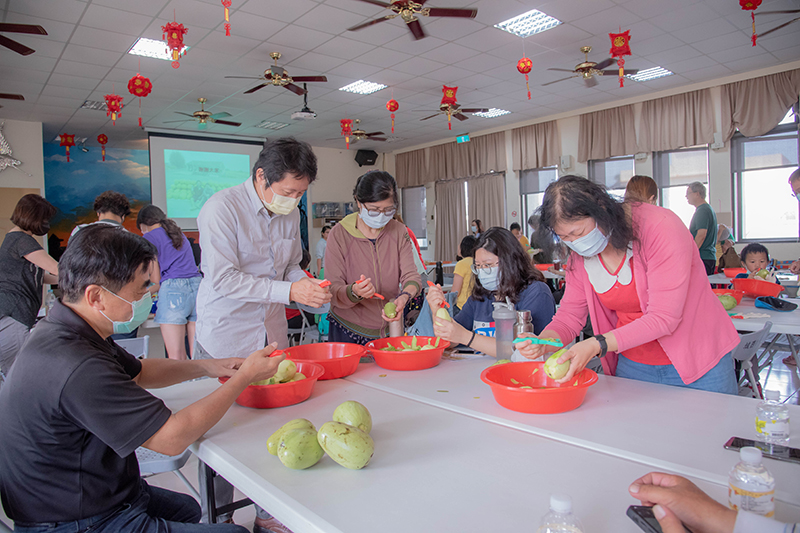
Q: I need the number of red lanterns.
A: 12